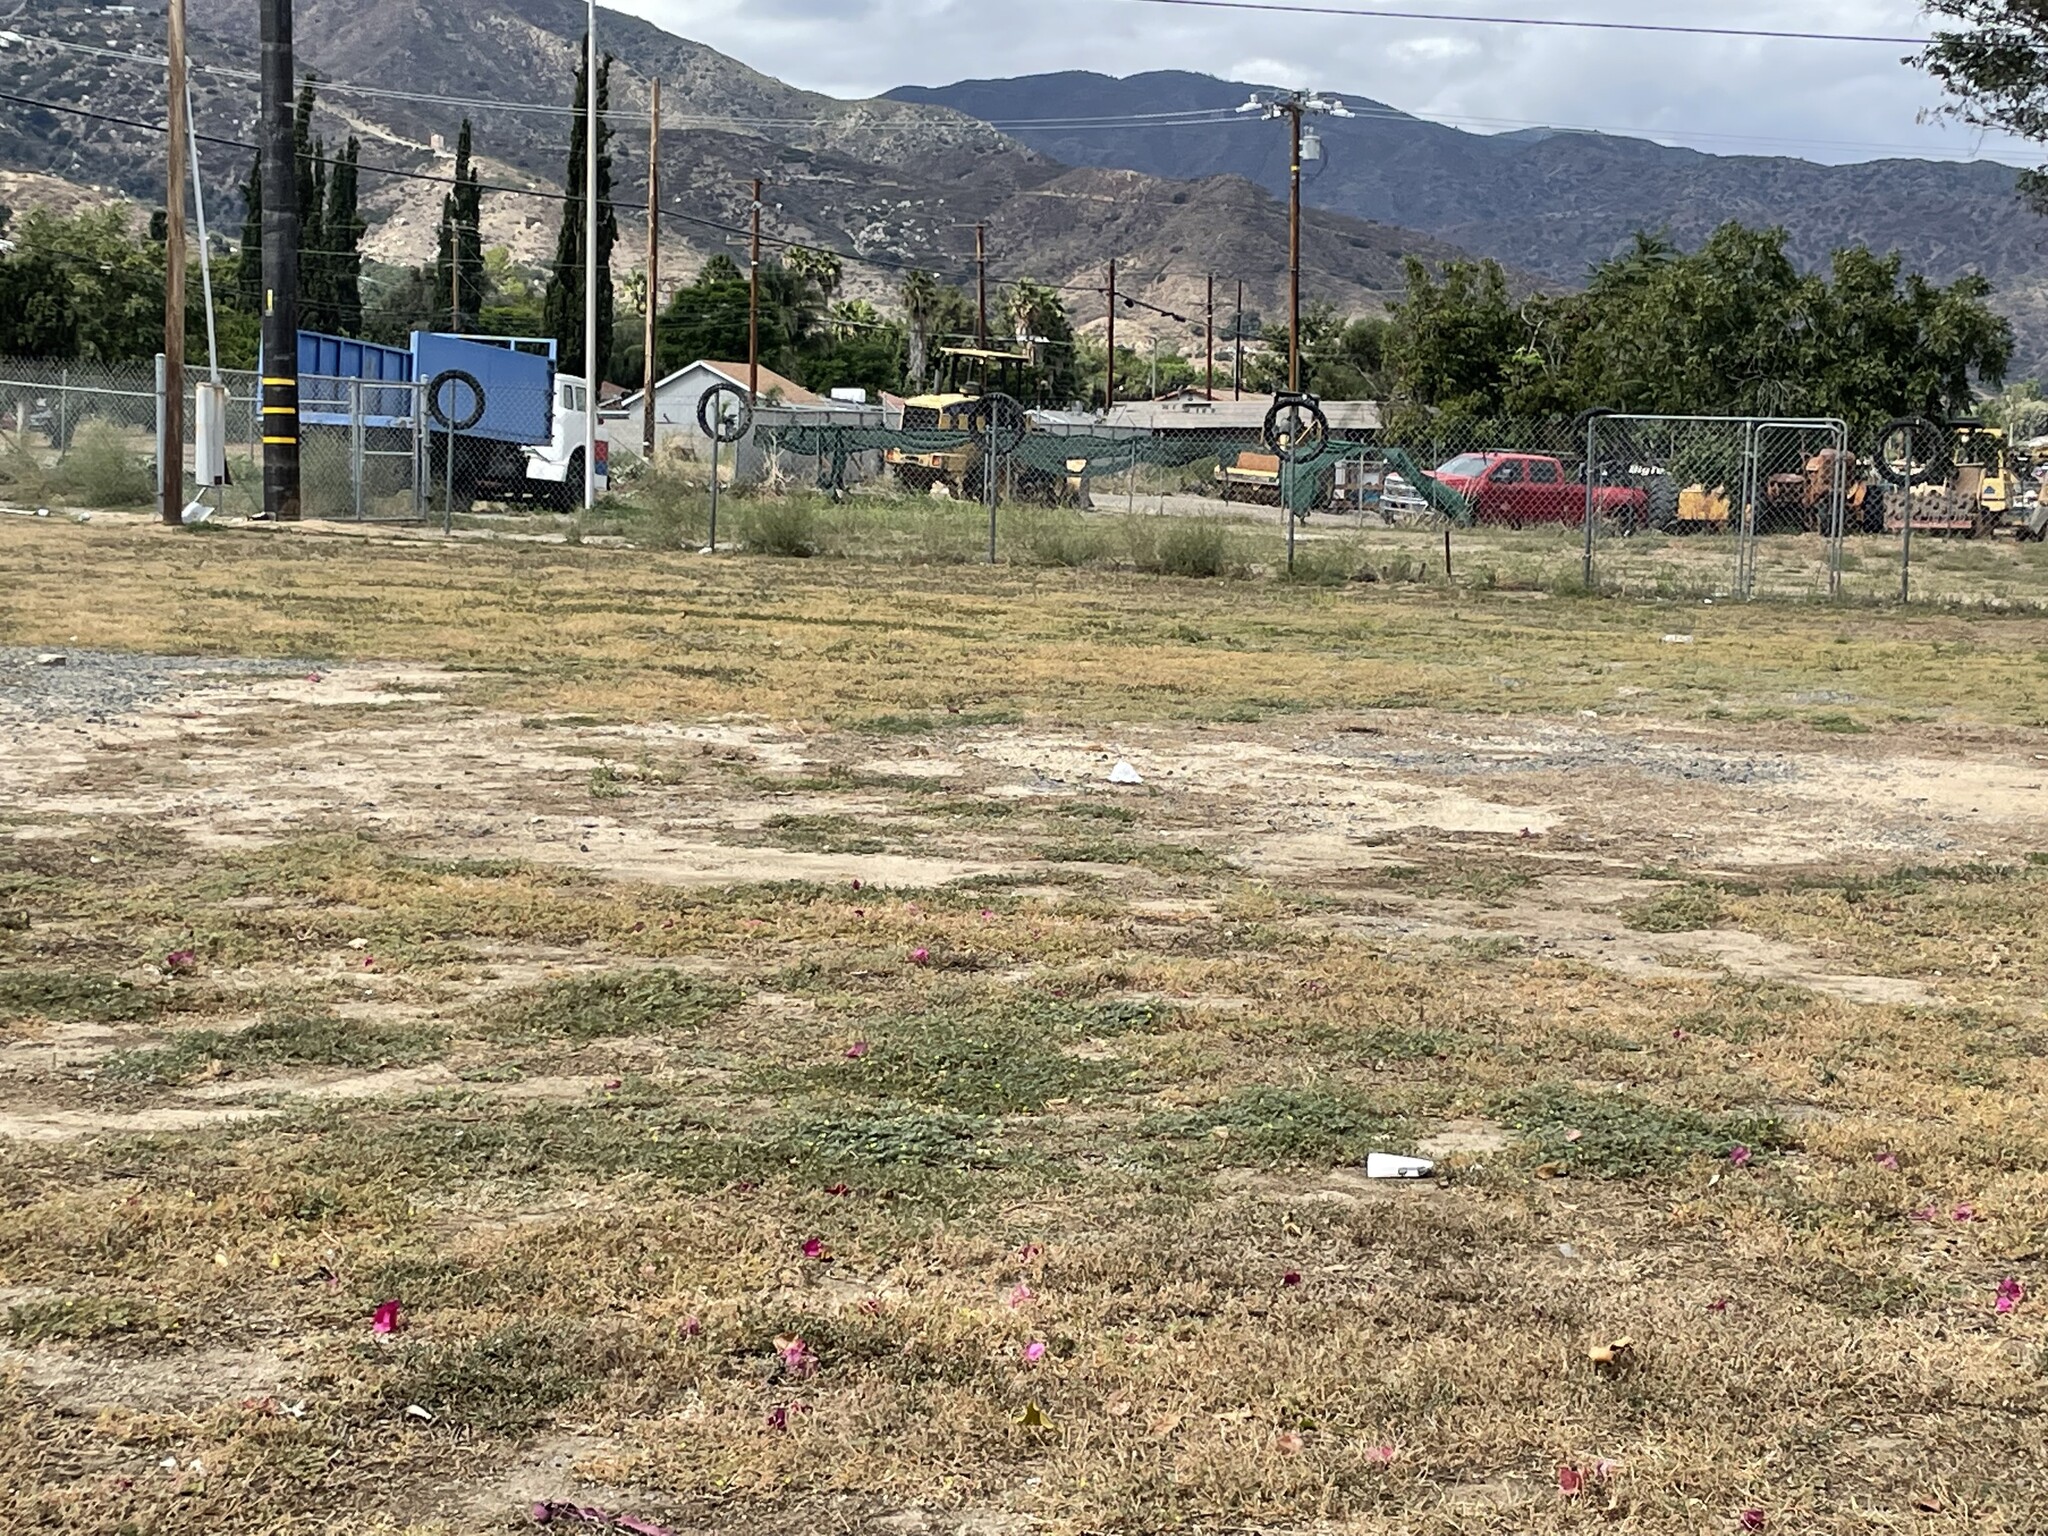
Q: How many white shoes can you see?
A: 0